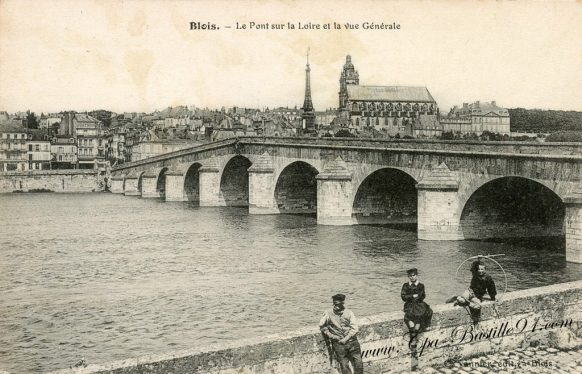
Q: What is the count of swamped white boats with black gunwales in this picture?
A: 0